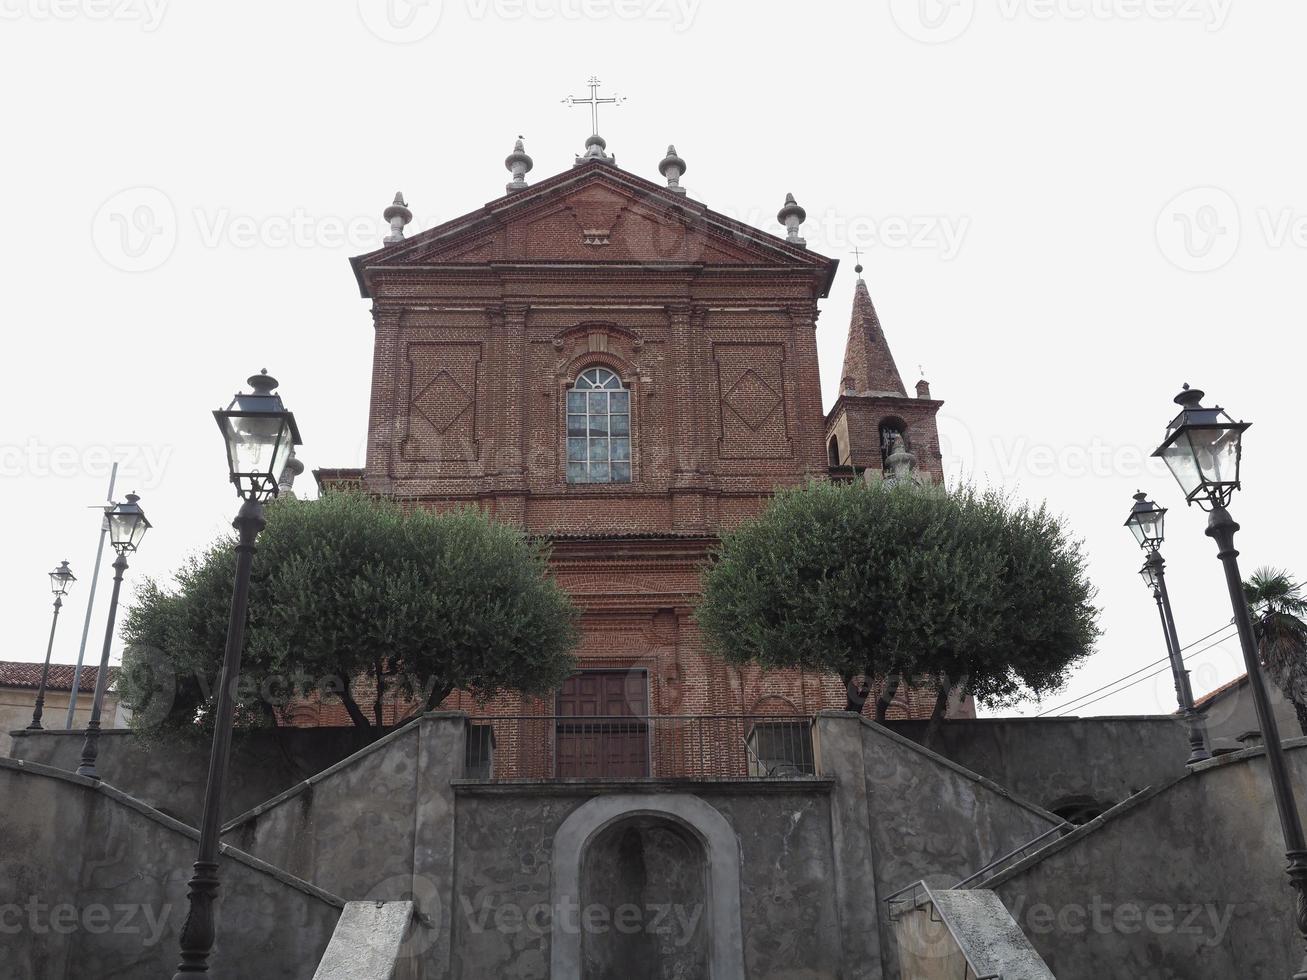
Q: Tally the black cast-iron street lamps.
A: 6